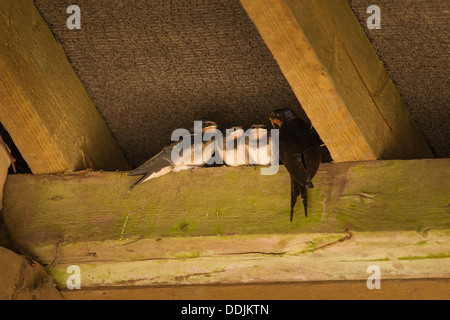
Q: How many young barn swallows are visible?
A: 3